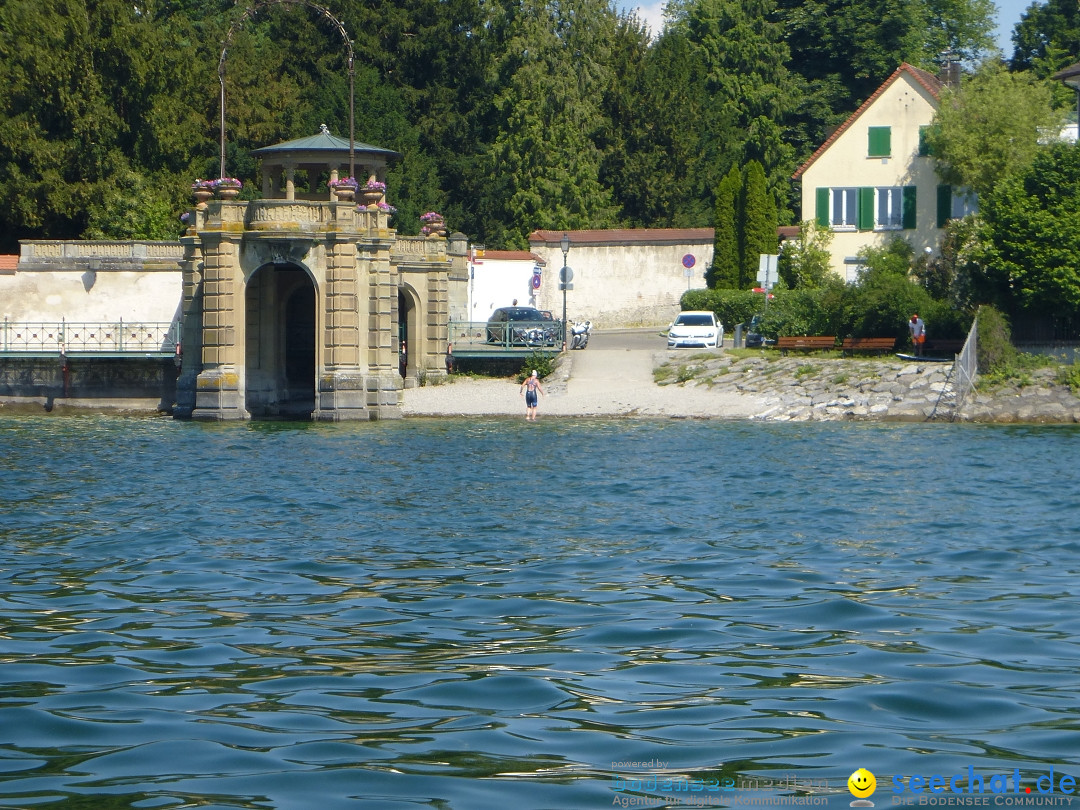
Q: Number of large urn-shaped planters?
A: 5